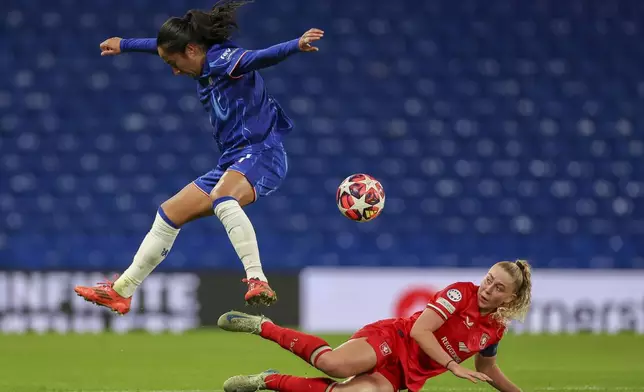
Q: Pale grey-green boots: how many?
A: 2